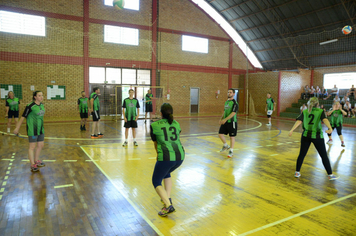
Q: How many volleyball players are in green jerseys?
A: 11